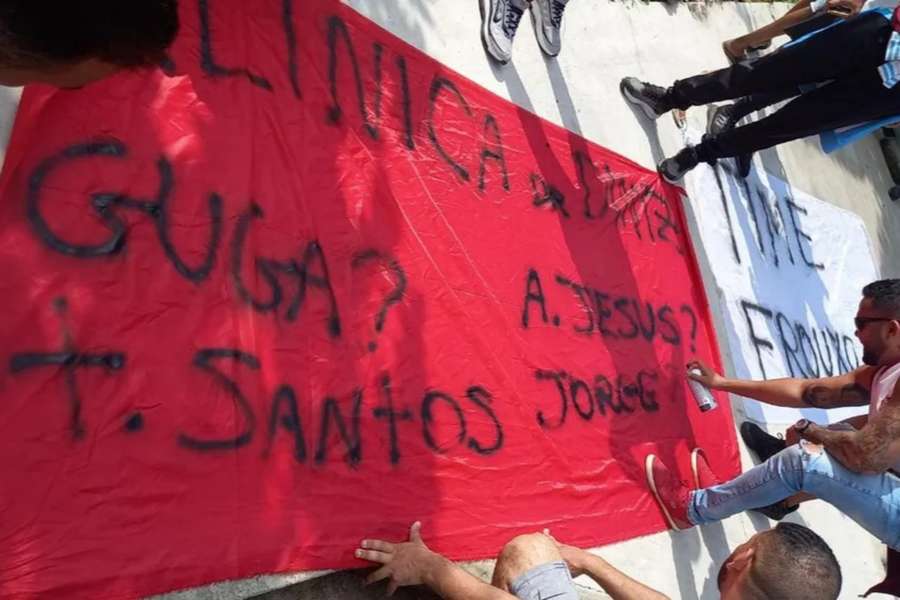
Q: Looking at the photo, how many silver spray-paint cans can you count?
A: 1